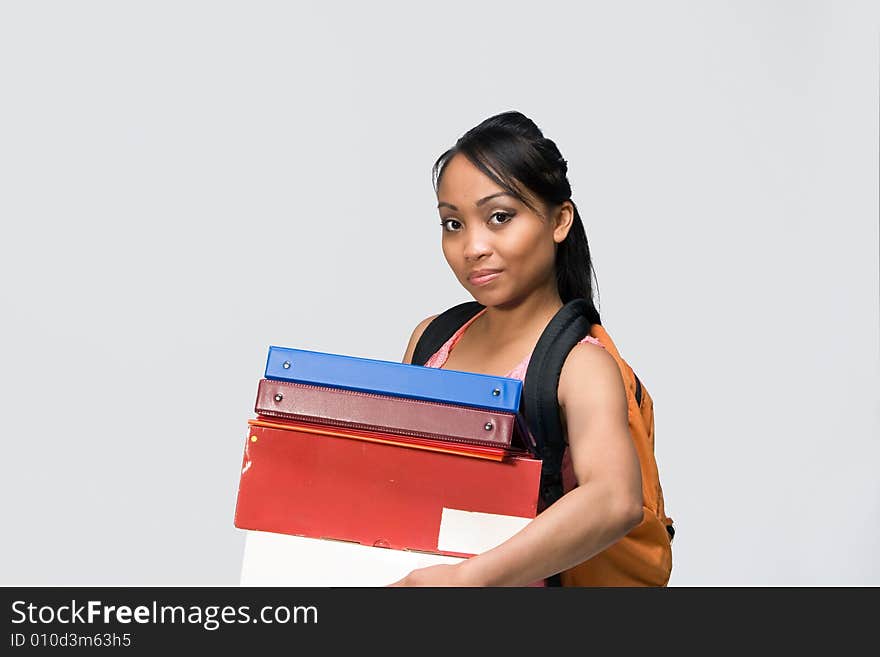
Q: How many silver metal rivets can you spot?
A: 4